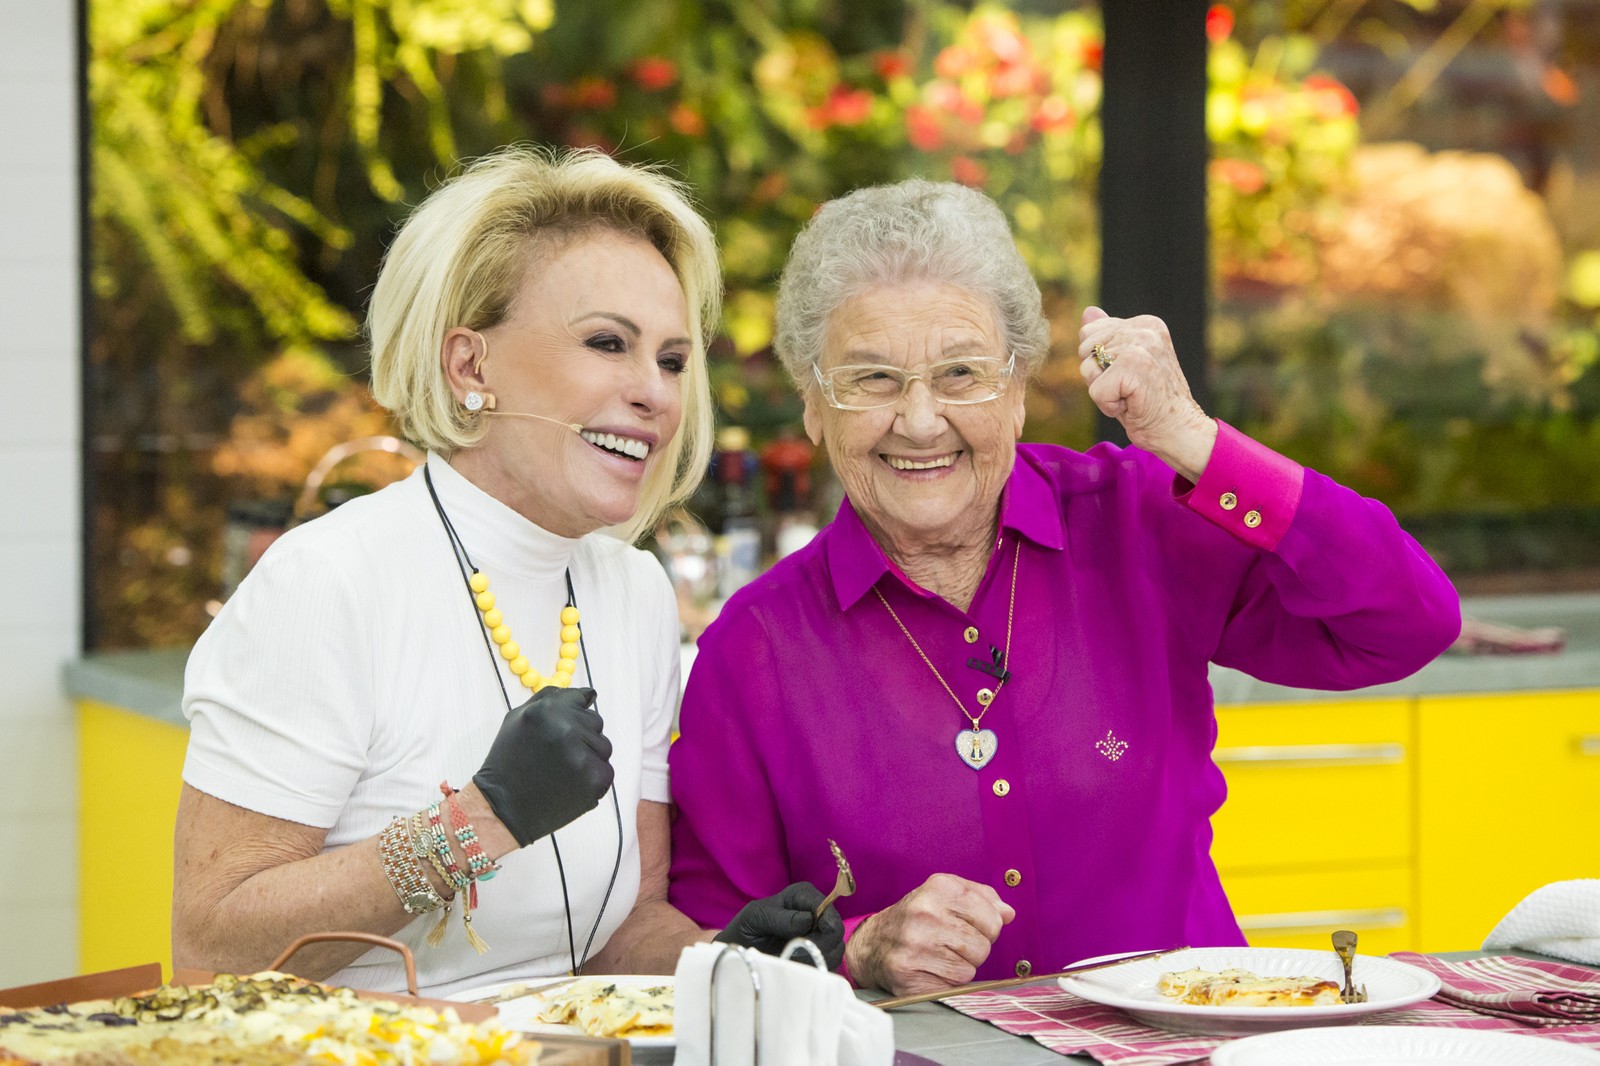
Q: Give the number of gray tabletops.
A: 2